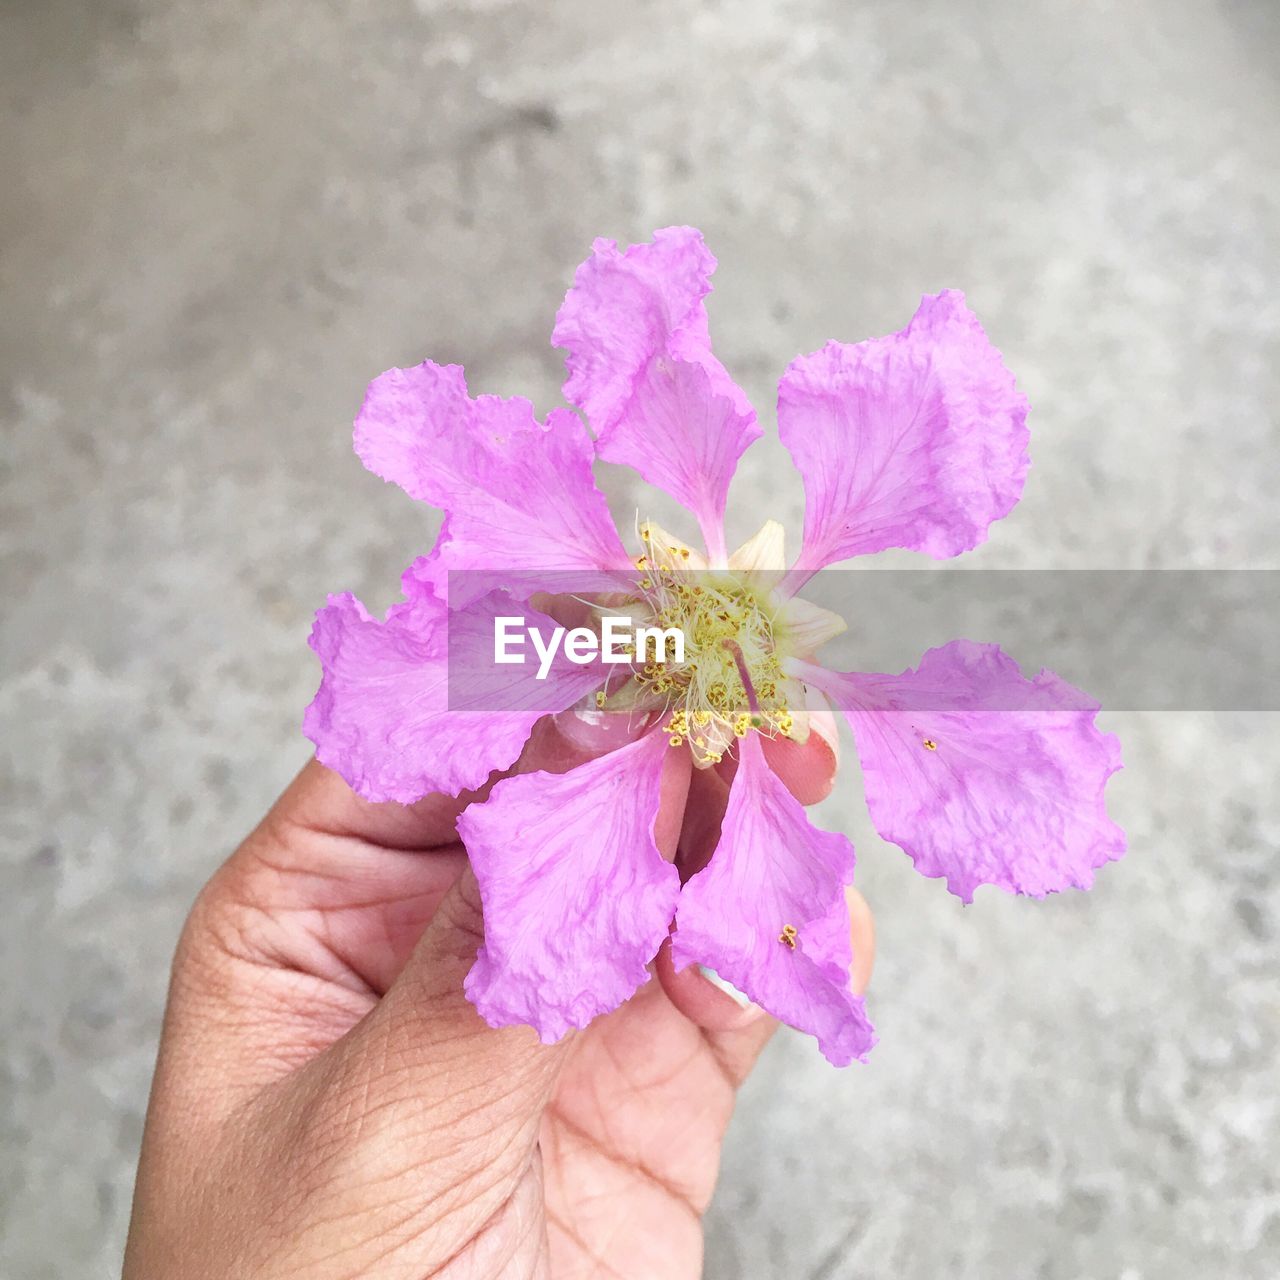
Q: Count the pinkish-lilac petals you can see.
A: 7